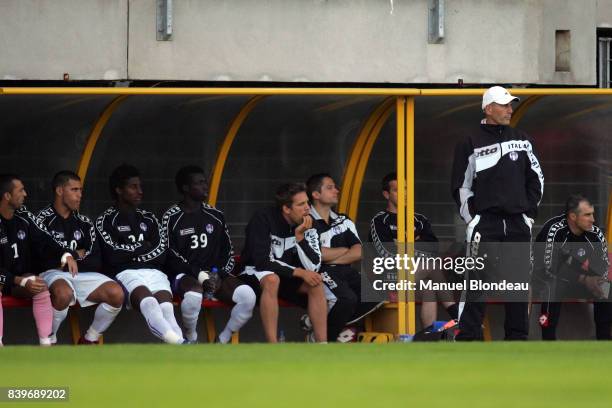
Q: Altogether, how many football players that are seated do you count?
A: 8